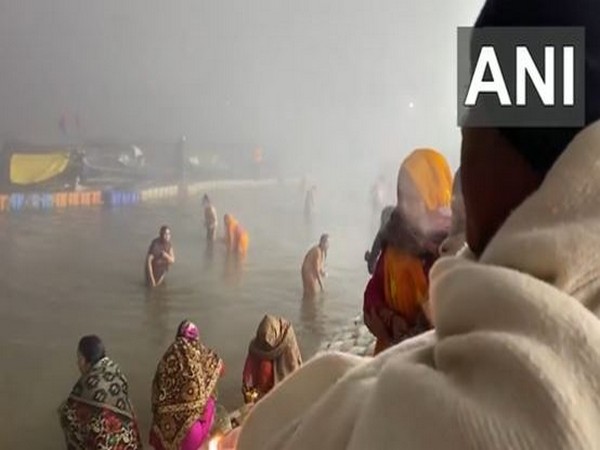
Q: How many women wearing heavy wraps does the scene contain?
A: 3